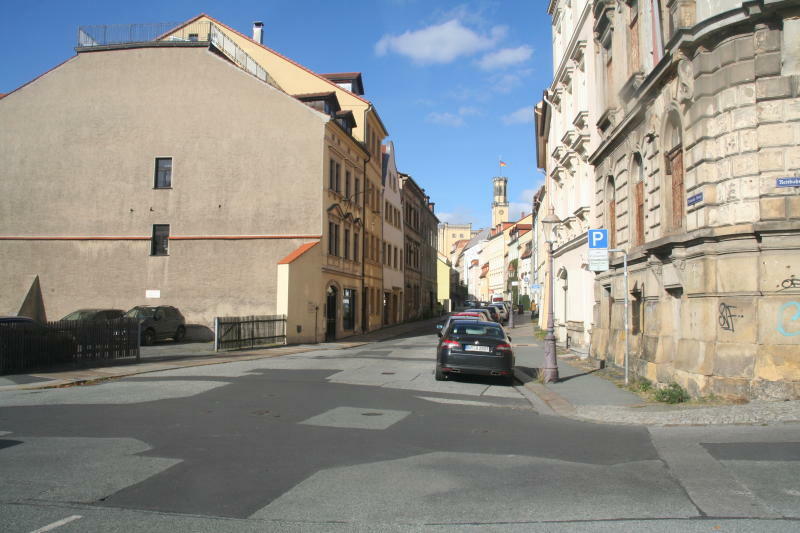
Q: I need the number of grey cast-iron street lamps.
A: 2